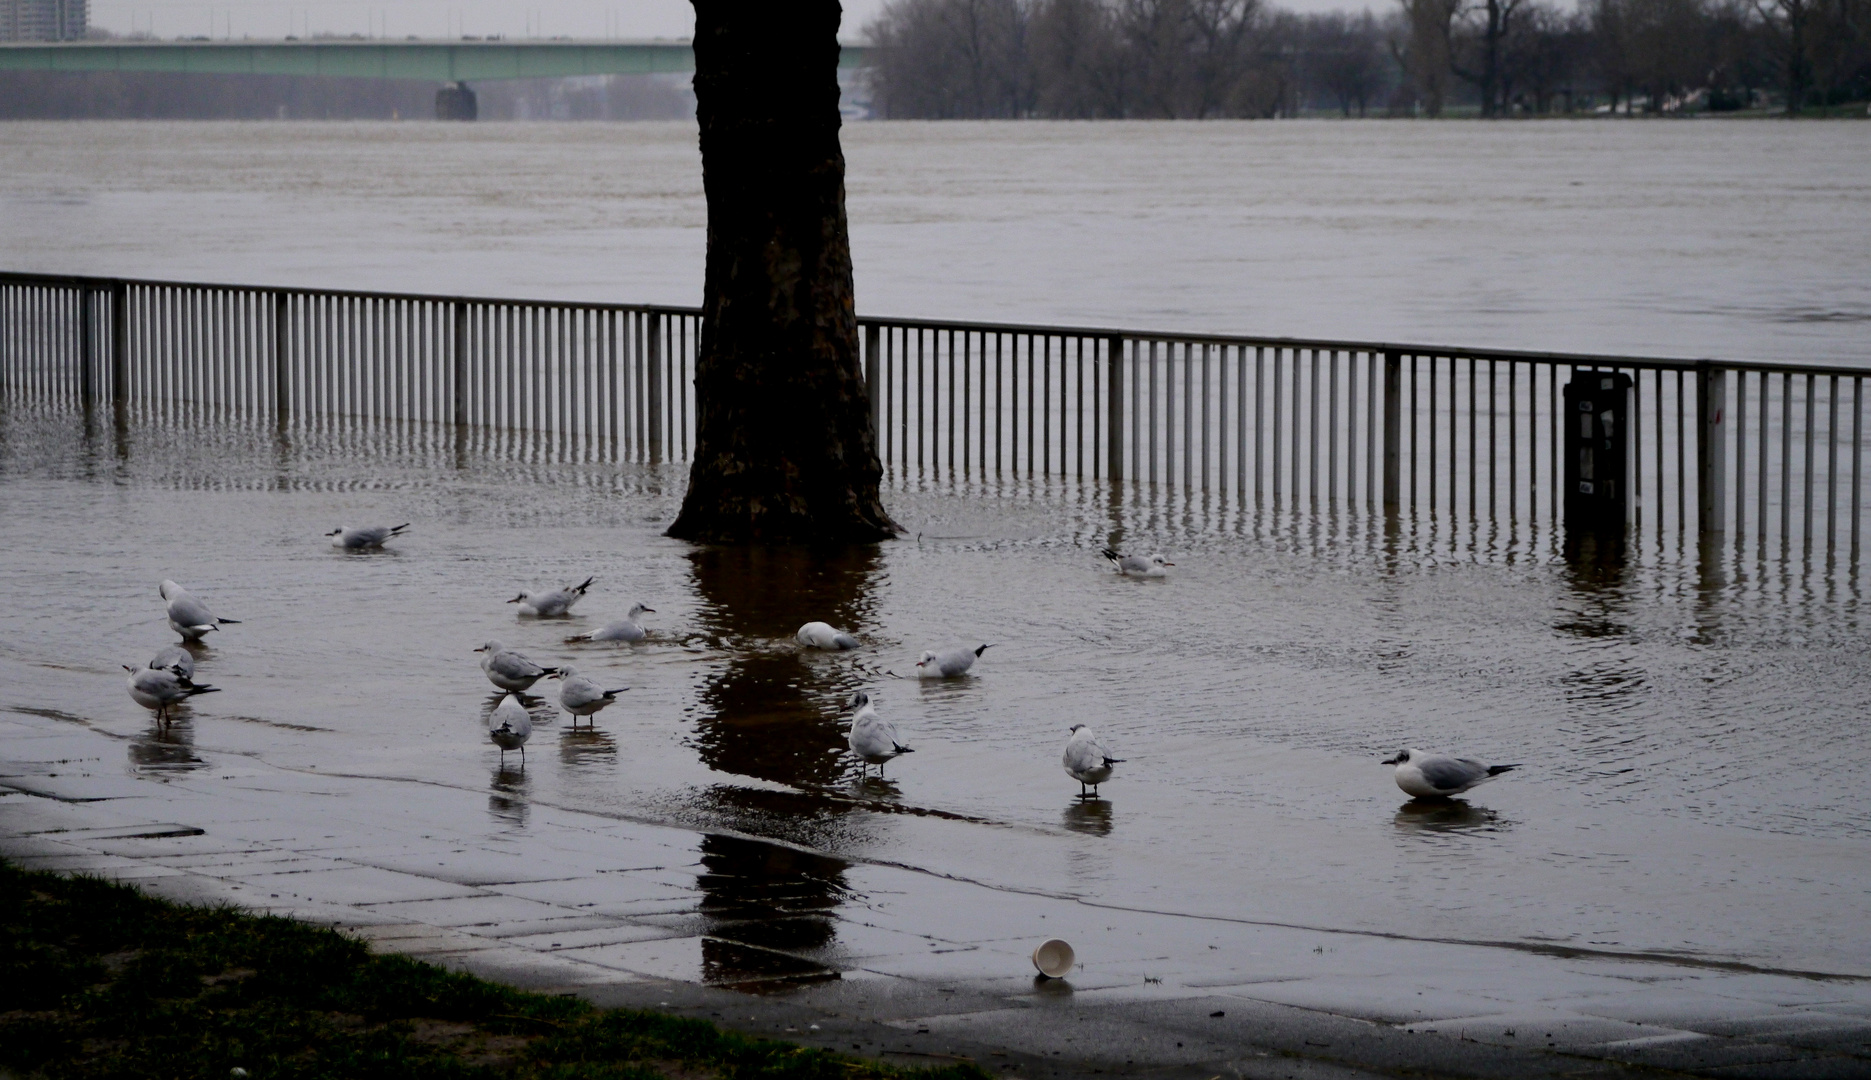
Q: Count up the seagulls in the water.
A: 15